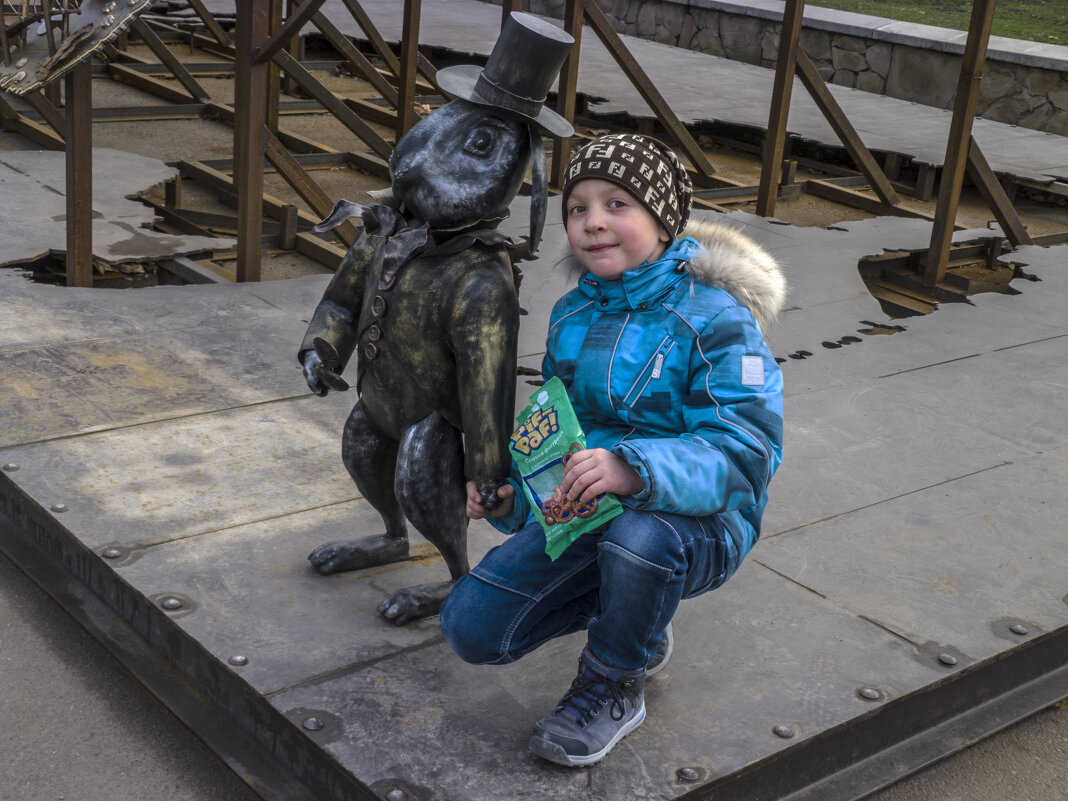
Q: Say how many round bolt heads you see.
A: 12